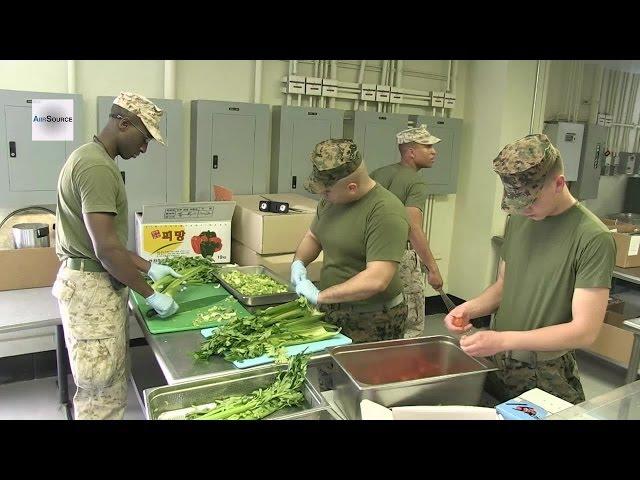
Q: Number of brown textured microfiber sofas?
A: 0